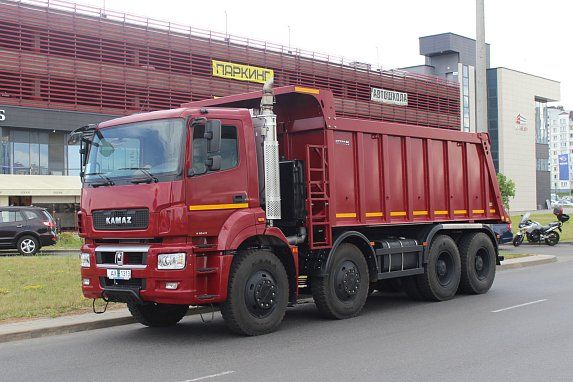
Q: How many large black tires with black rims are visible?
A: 4